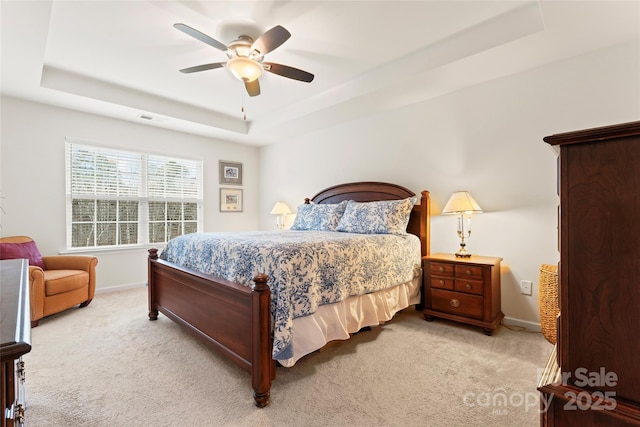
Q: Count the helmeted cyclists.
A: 0